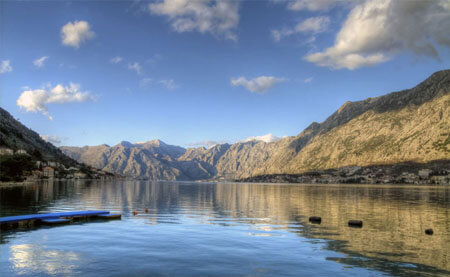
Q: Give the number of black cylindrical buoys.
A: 3